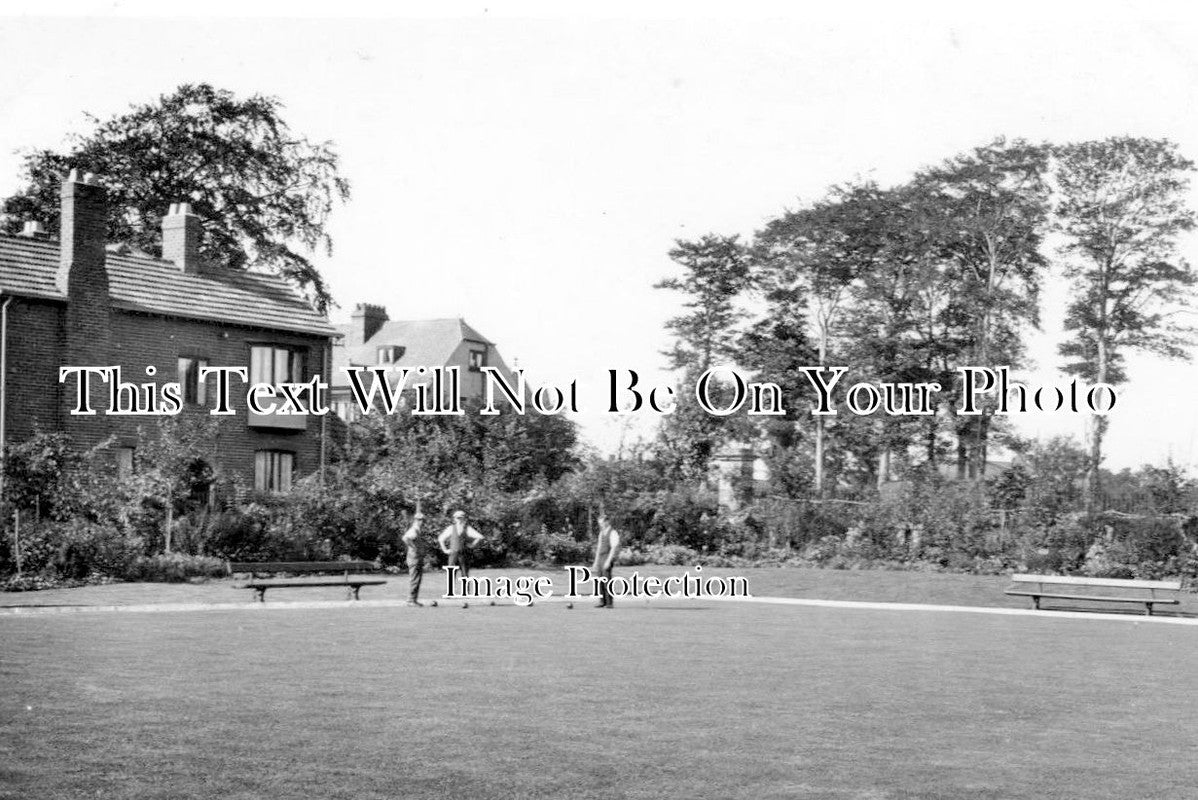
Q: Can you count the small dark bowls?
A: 5